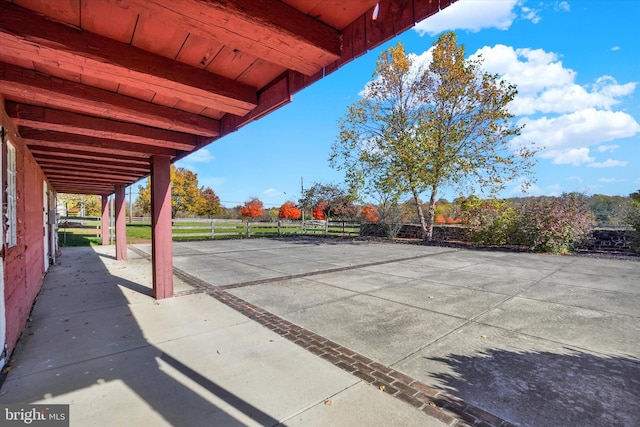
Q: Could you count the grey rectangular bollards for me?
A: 0